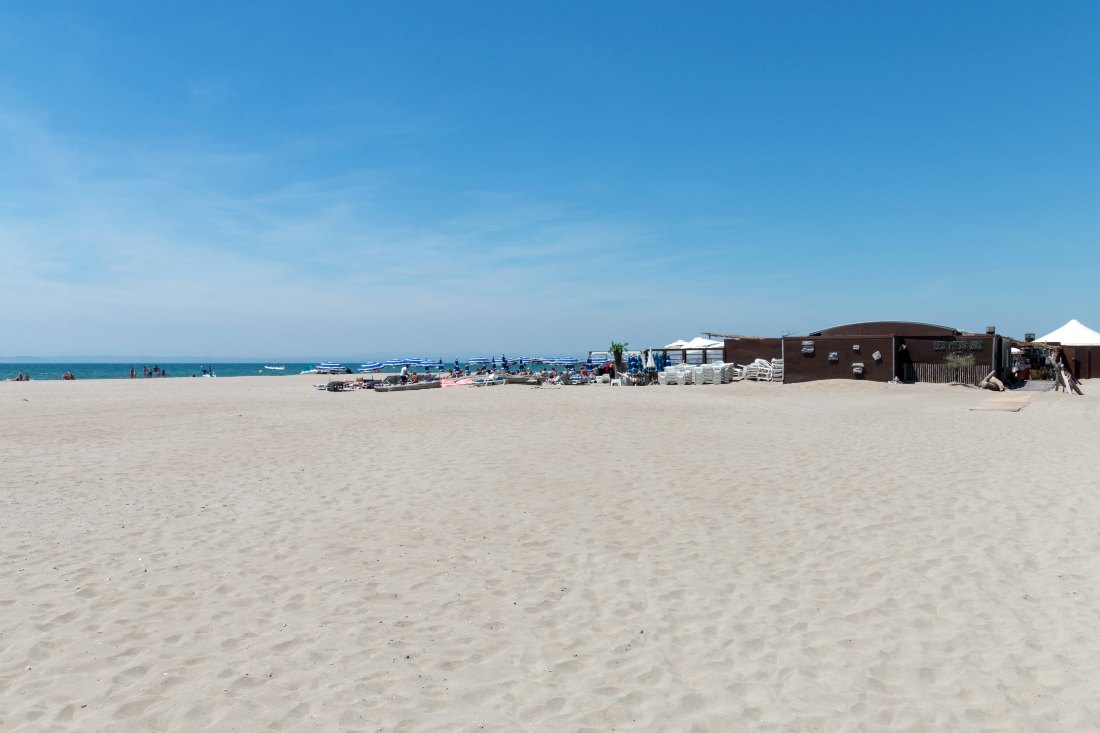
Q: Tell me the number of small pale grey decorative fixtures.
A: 5